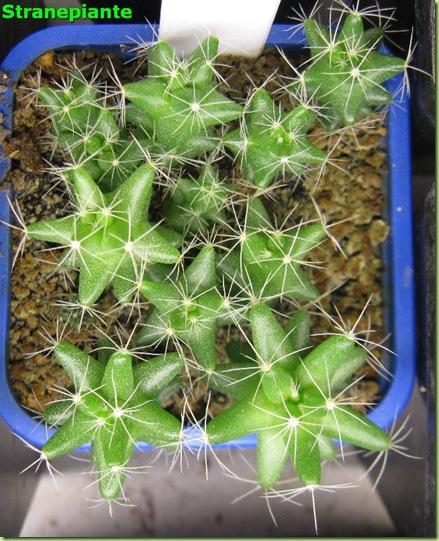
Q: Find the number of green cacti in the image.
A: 11